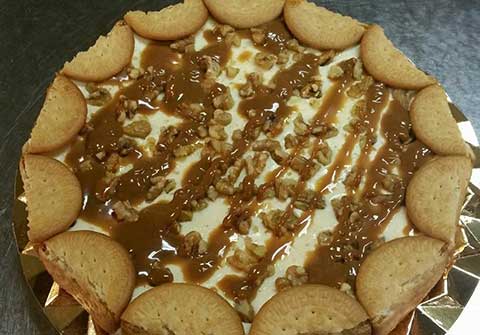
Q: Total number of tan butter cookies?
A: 13